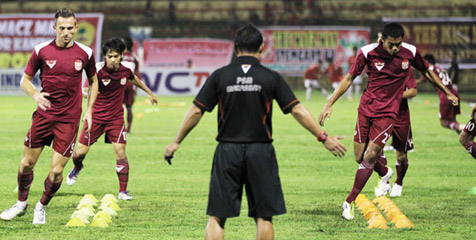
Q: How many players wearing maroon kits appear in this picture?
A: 7